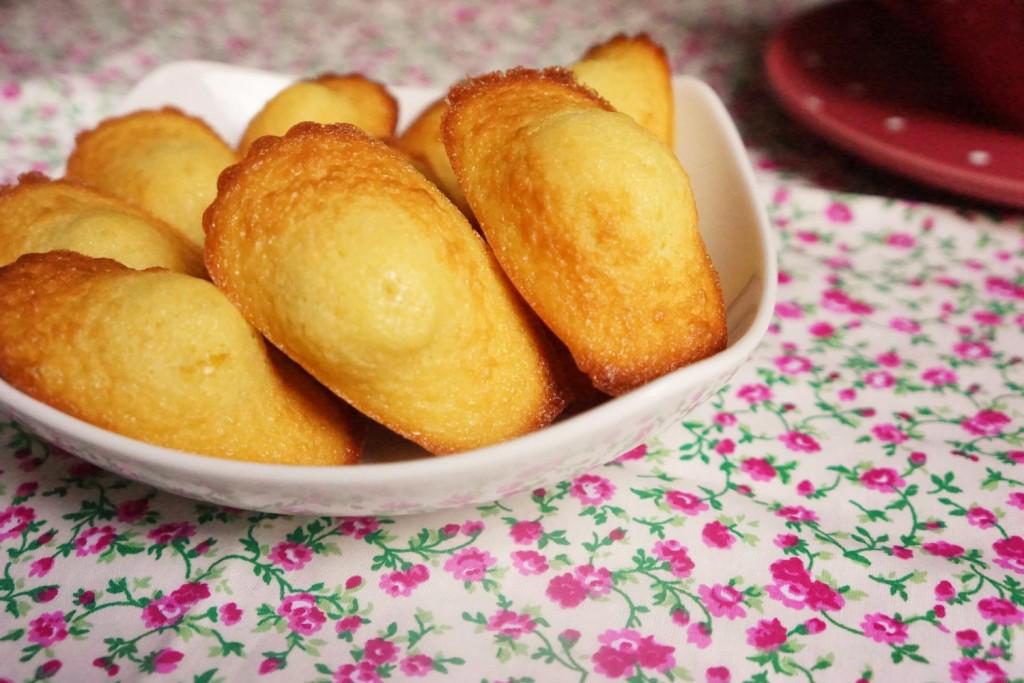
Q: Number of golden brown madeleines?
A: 8